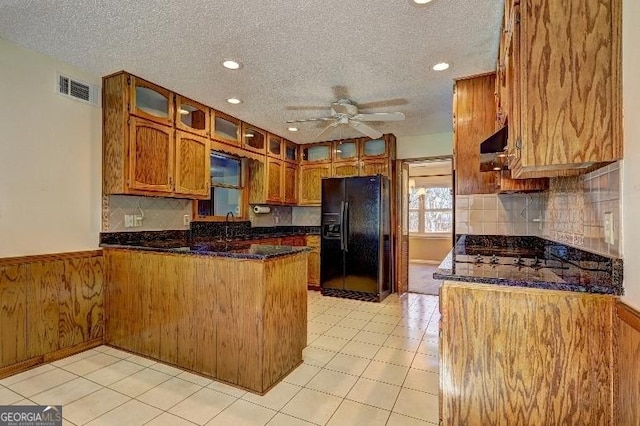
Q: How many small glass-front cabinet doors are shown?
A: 9